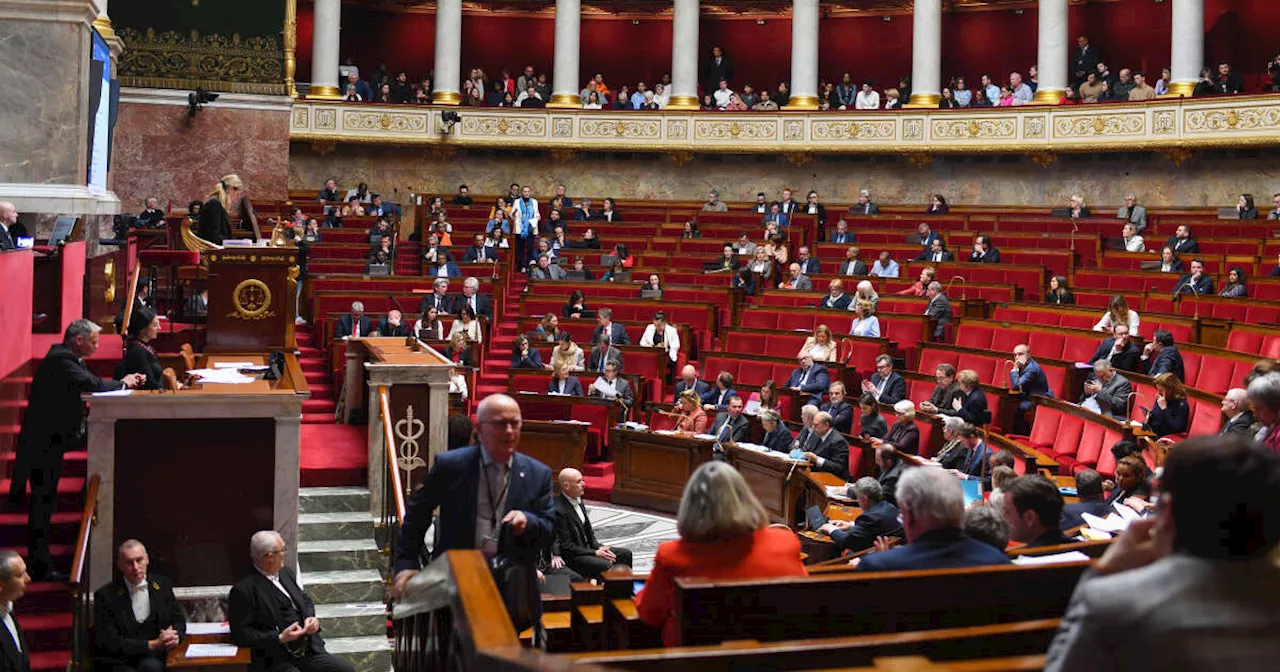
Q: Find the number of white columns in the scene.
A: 8